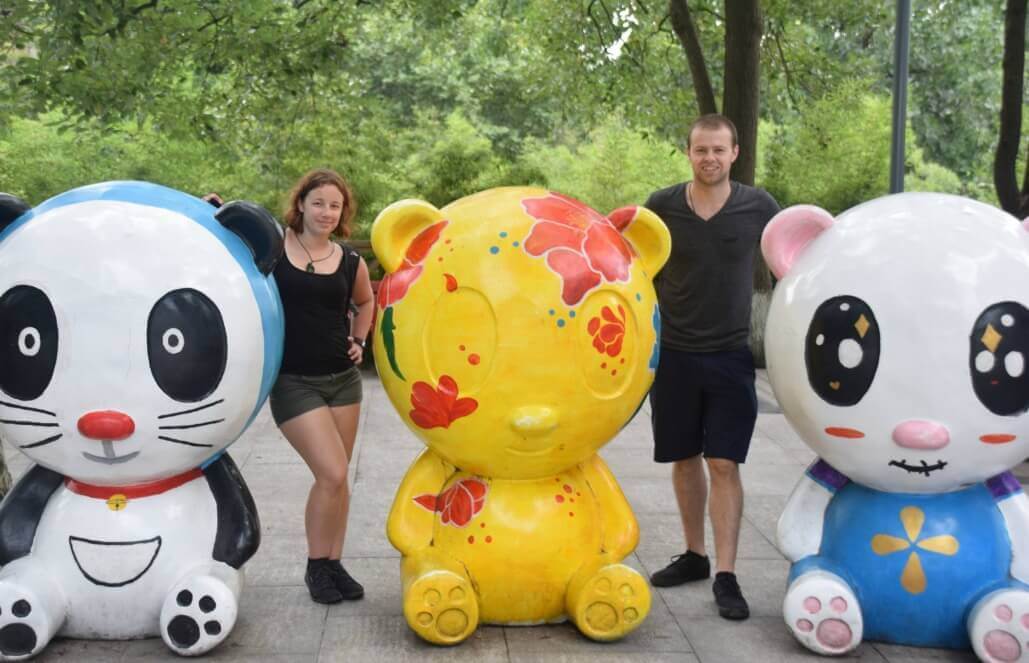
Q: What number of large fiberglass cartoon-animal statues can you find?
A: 3